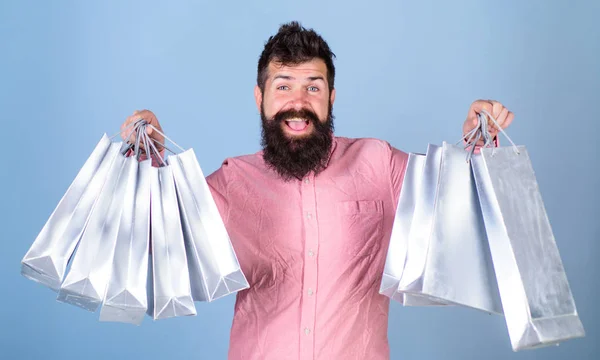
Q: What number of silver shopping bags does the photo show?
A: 8